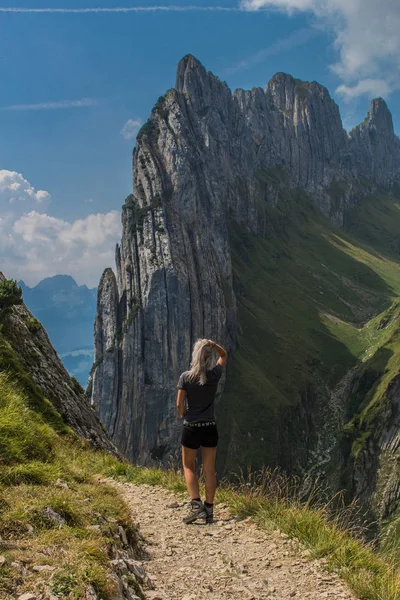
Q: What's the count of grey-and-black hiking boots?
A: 2